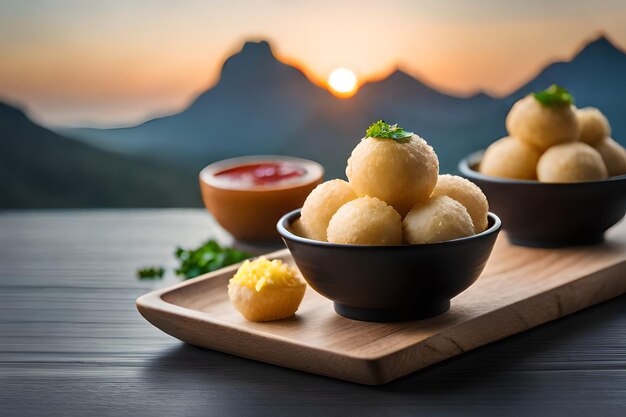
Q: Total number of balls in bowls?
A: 10